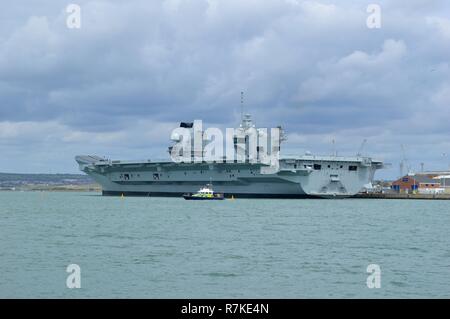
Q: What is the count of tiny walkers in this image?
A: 0